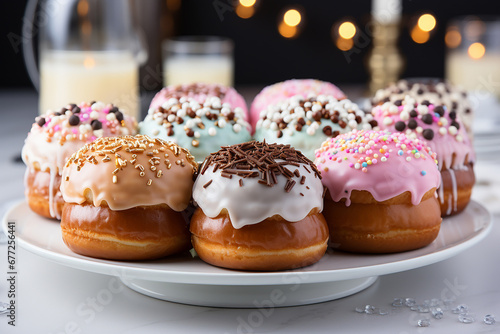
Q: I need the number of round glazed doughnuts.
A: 10